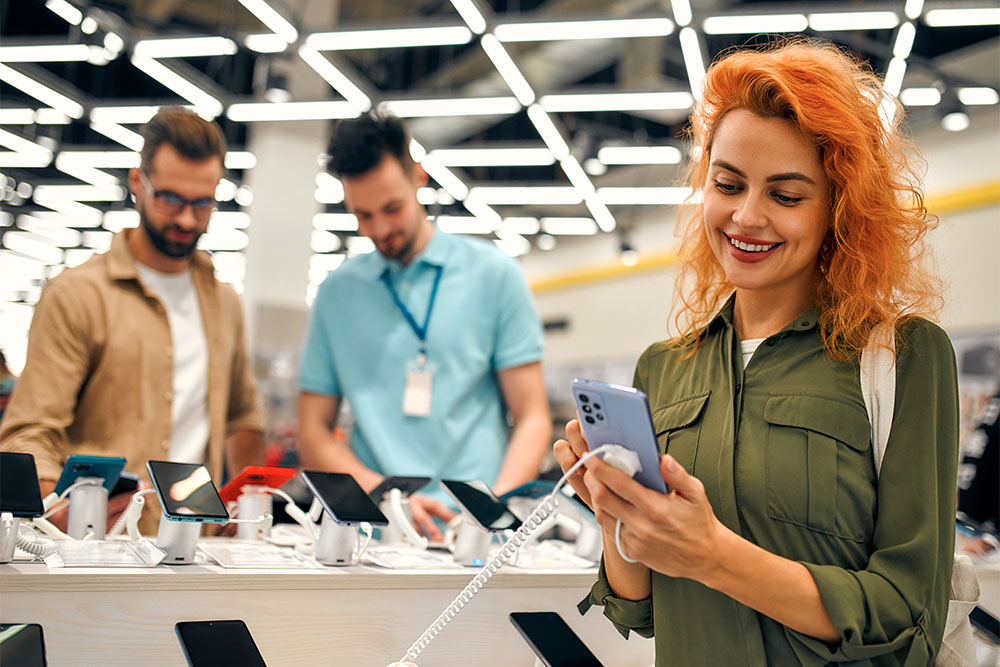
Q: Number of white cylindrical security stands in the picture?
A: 8